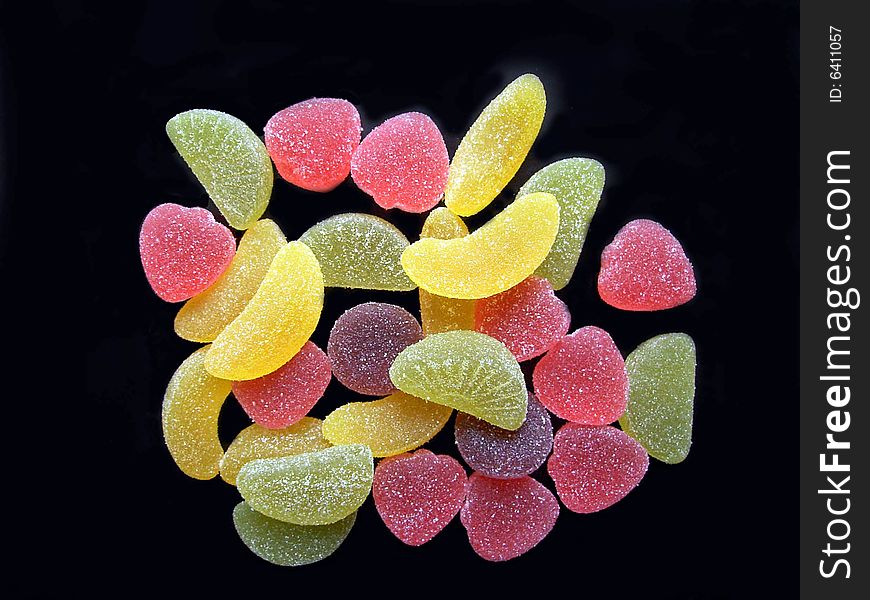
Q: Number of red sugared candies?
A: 10